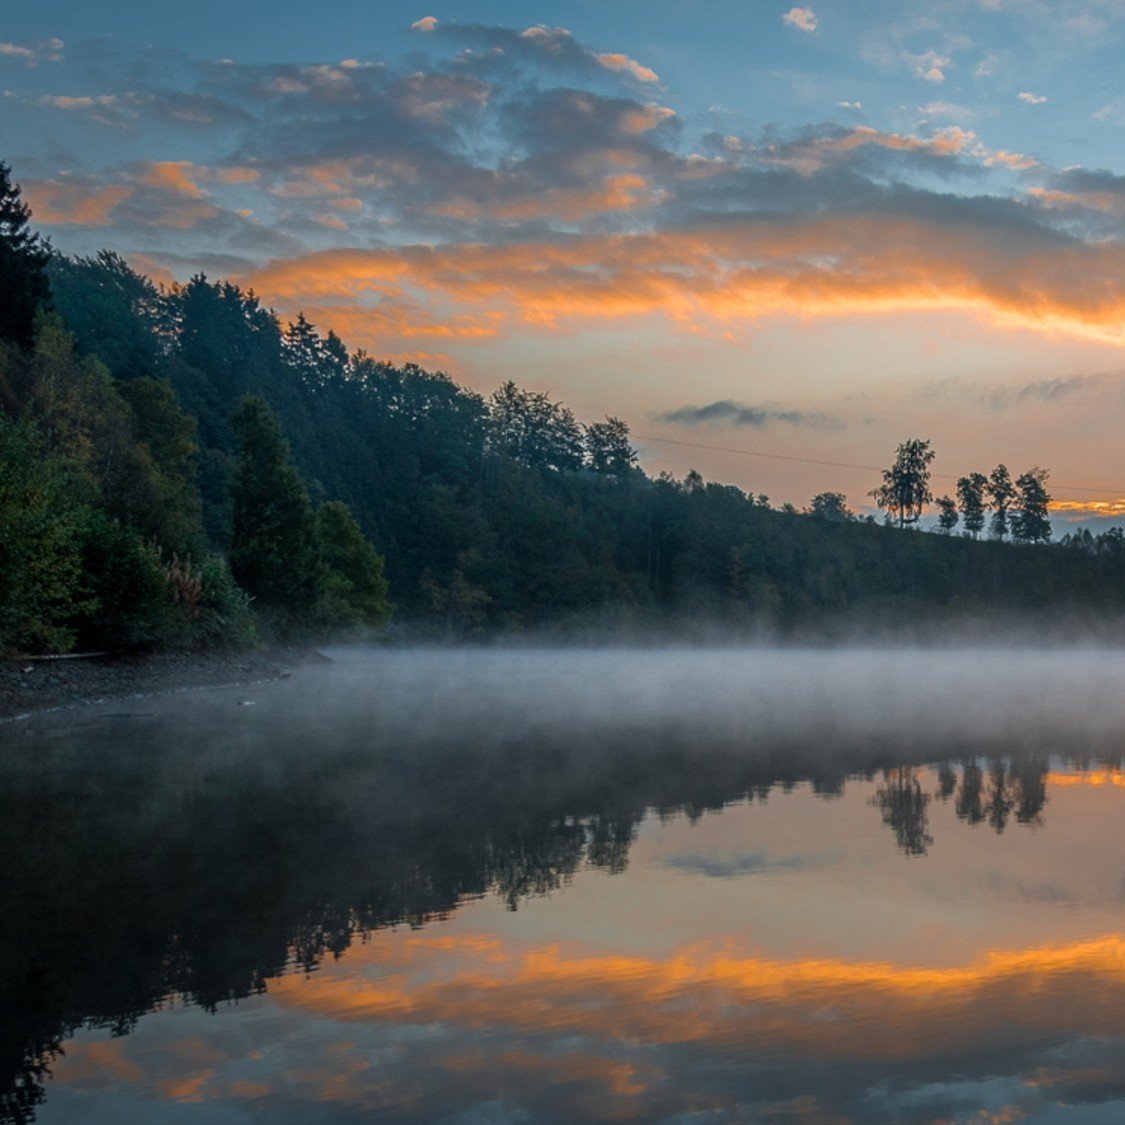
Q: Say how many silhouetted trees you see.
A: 5